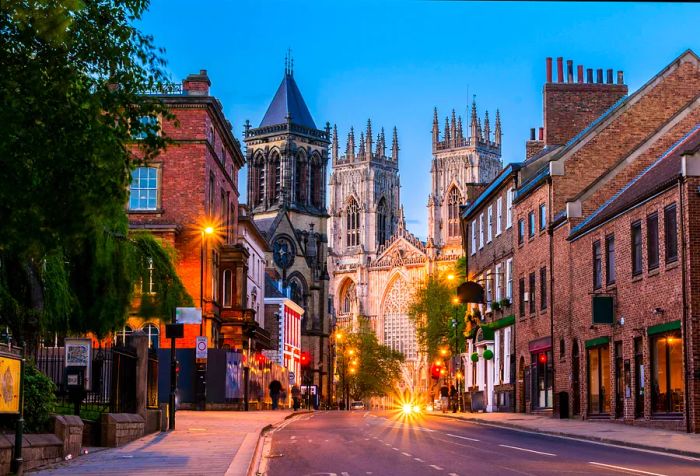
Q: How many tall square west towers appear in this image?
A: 2